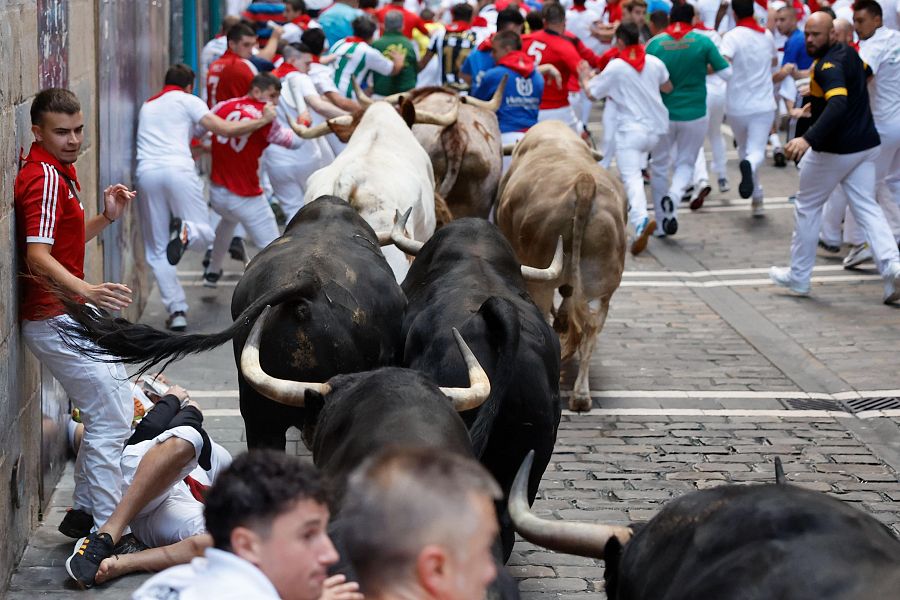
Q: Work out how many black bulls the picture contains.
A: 4